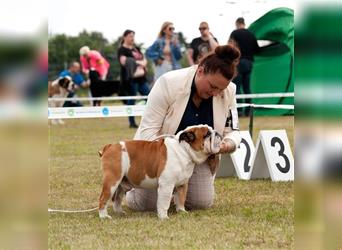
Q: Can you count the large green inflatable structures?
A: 1